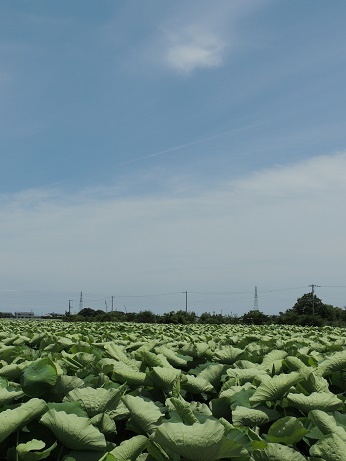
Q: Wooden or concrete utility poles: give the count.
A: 4